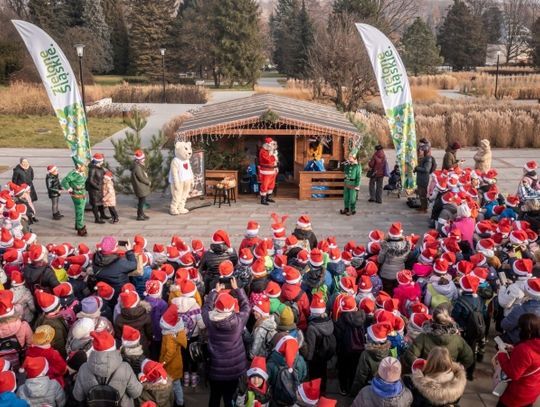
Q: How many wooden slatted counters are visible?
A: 2